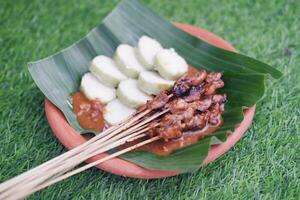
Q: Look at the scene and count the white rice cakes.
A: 8